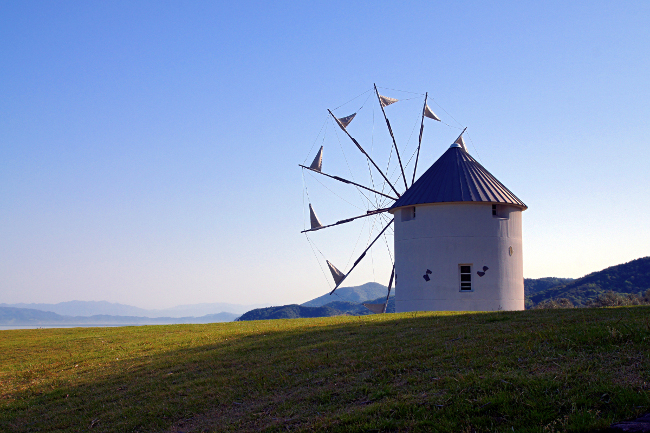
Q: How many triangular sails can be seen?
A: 8